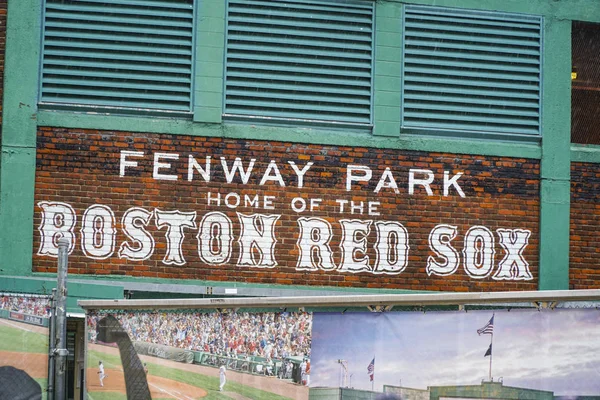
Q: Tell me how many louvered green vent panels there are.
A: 3